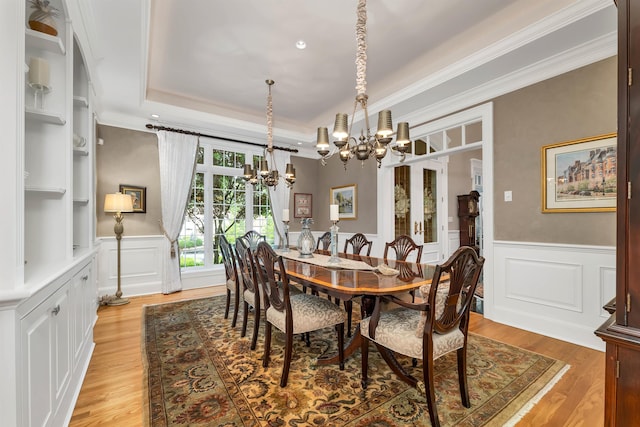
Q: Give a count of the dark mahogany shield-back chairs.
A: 8